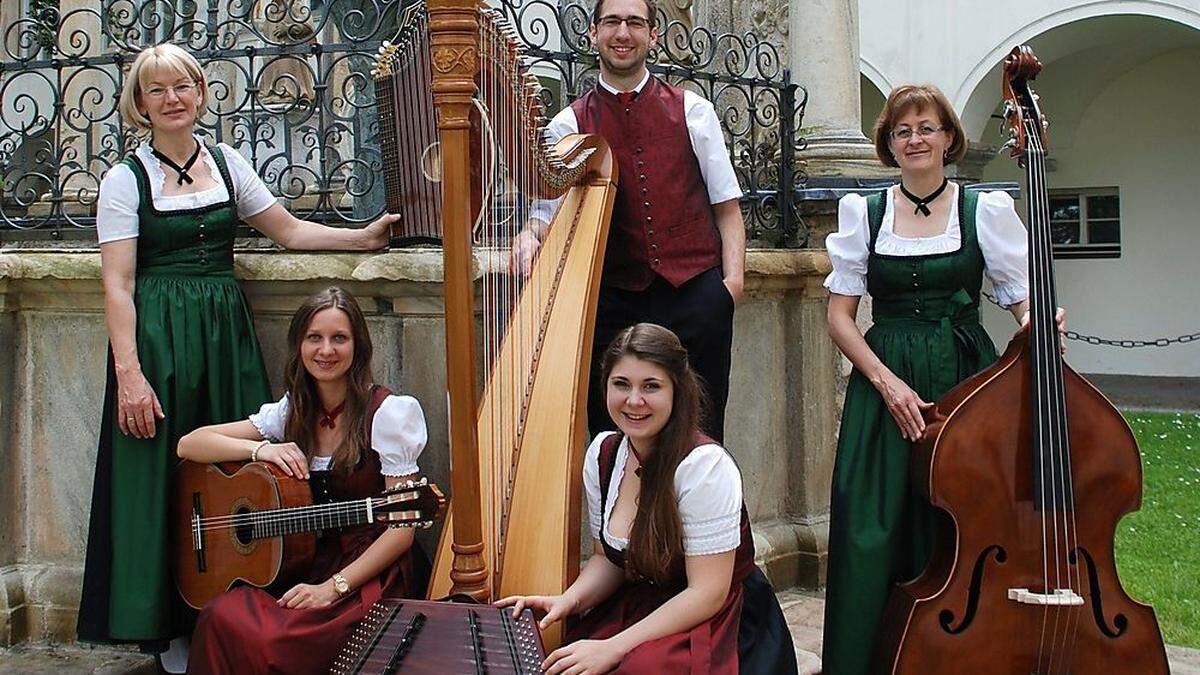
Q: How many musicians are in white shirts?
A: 5